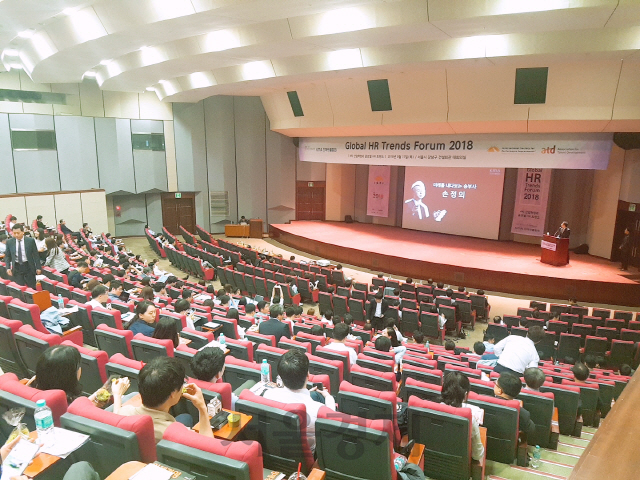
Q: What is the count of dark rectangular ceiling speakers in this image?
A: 3